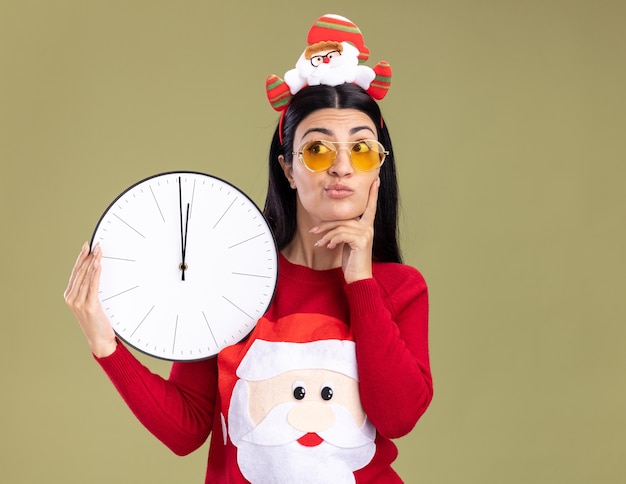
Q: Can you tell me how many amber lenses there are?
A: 2